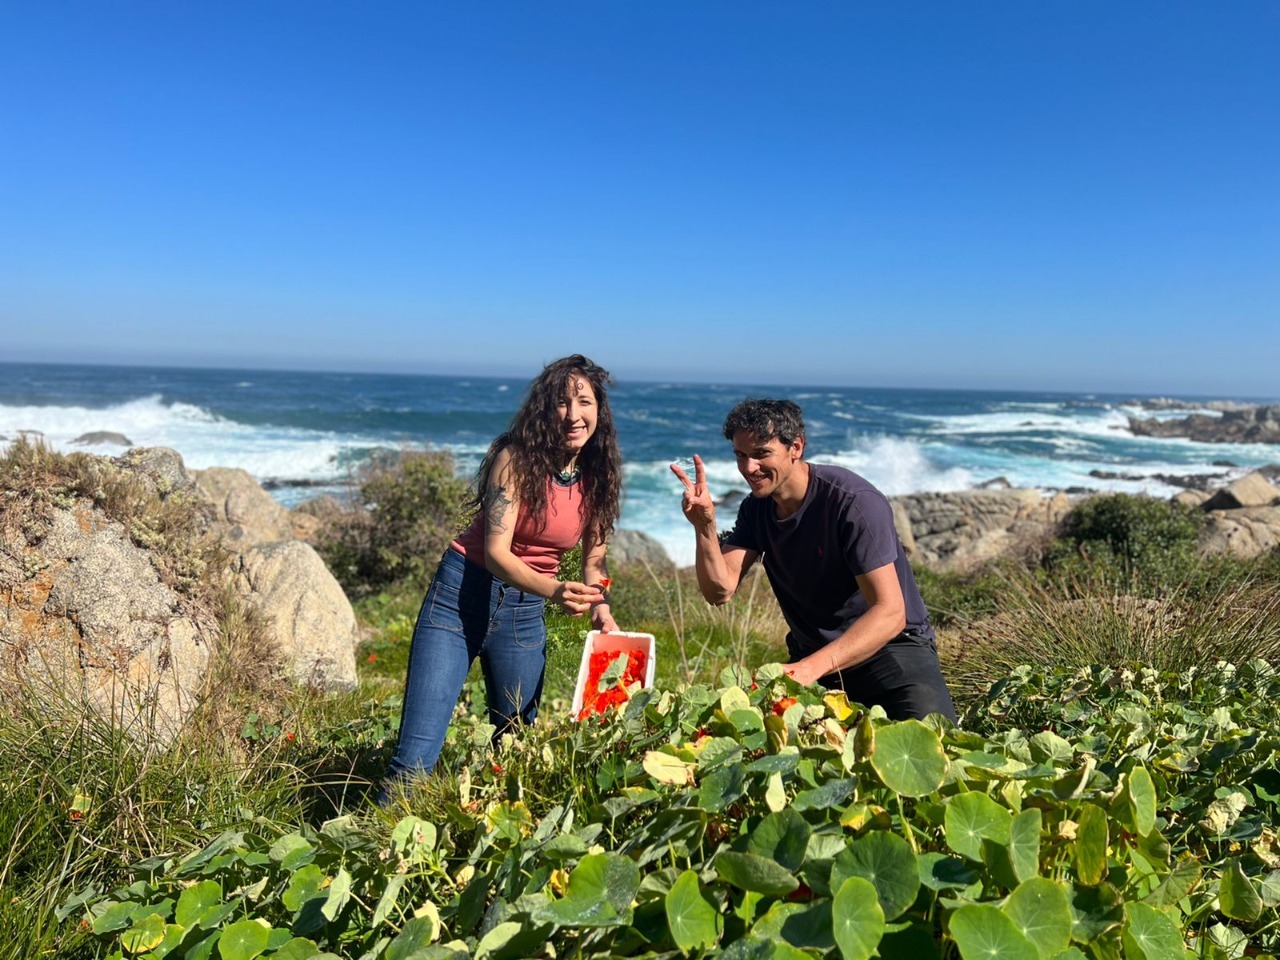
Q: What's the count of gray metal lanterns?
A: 0